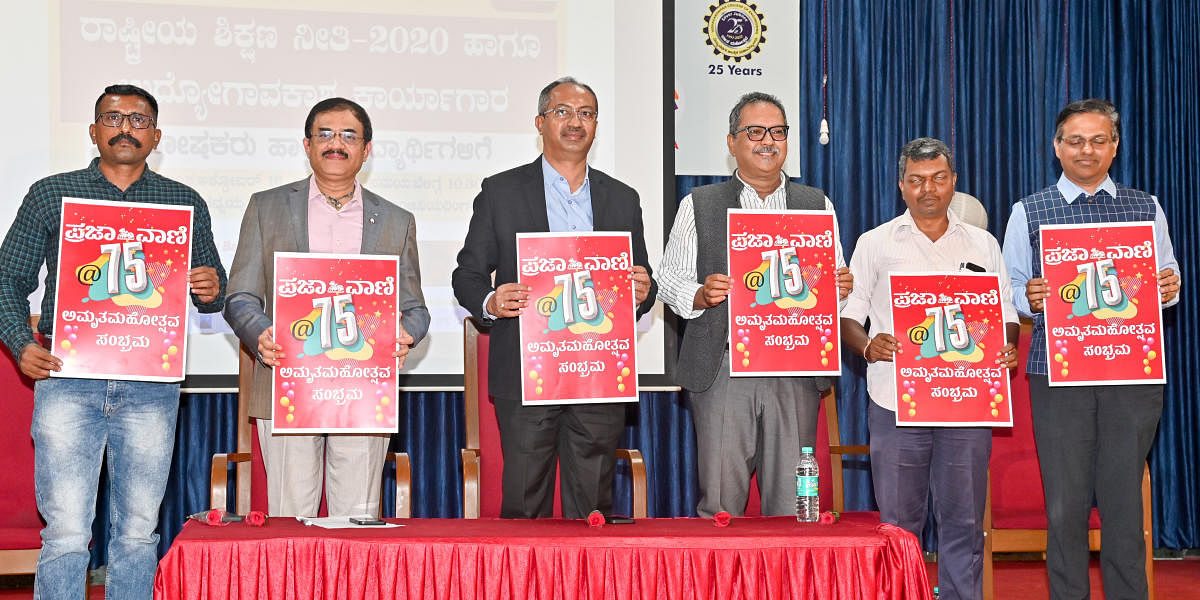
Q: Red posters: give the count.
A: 6